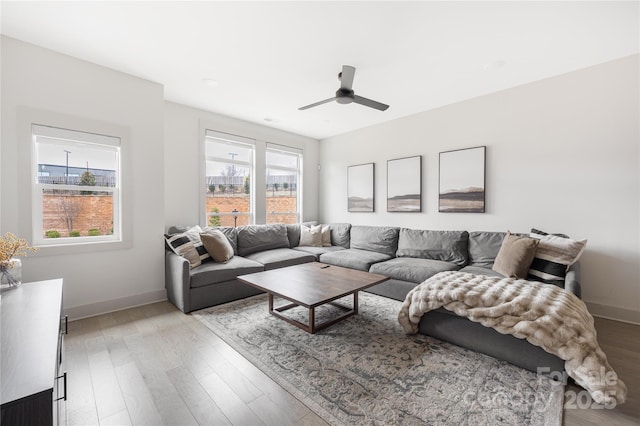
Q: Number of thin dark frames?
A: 3